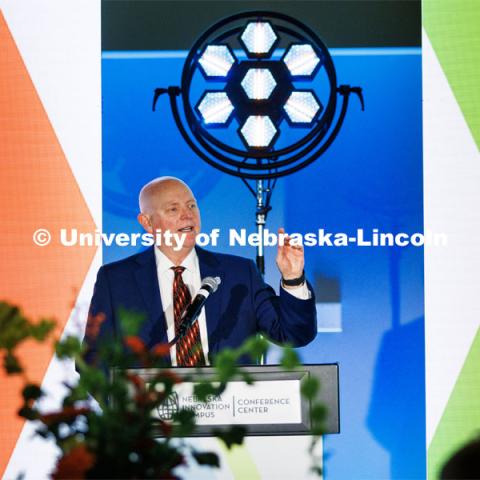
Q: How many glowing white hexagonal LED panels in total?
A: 7